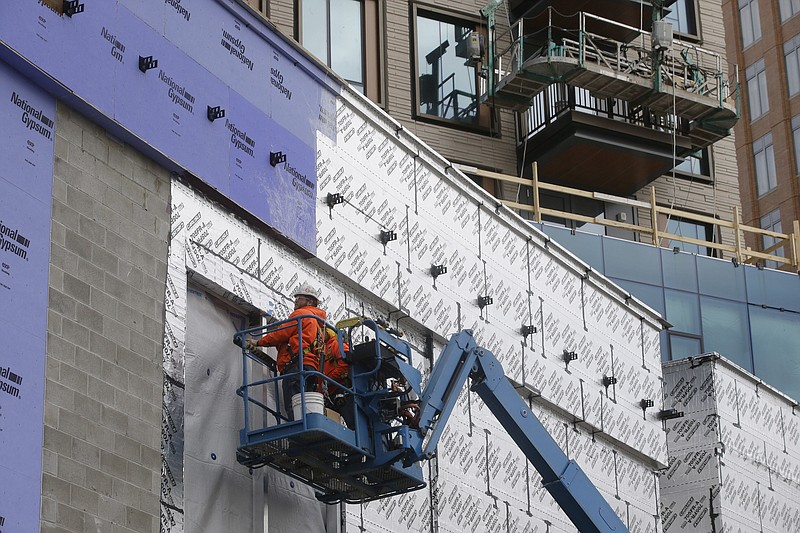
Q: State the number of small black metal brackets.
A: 13